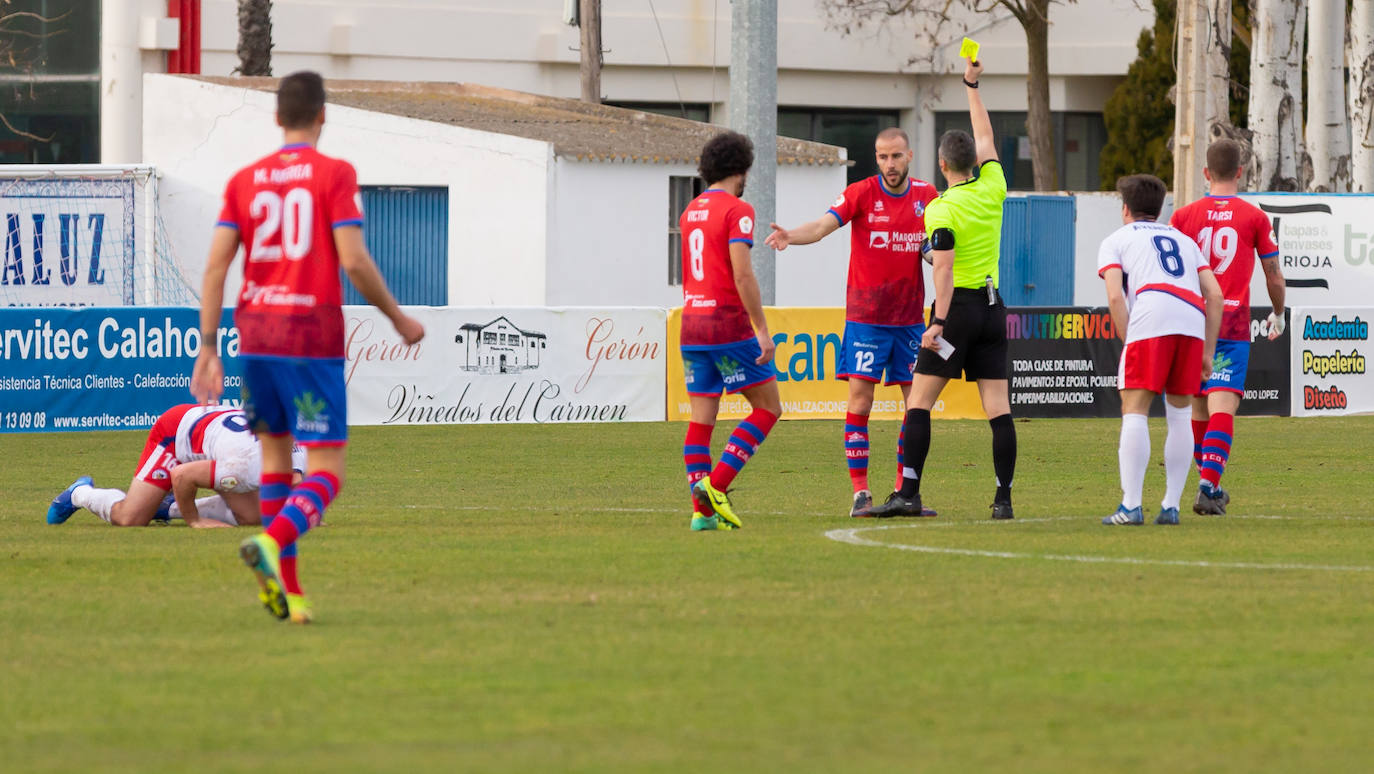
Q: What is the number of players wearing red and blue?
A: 4